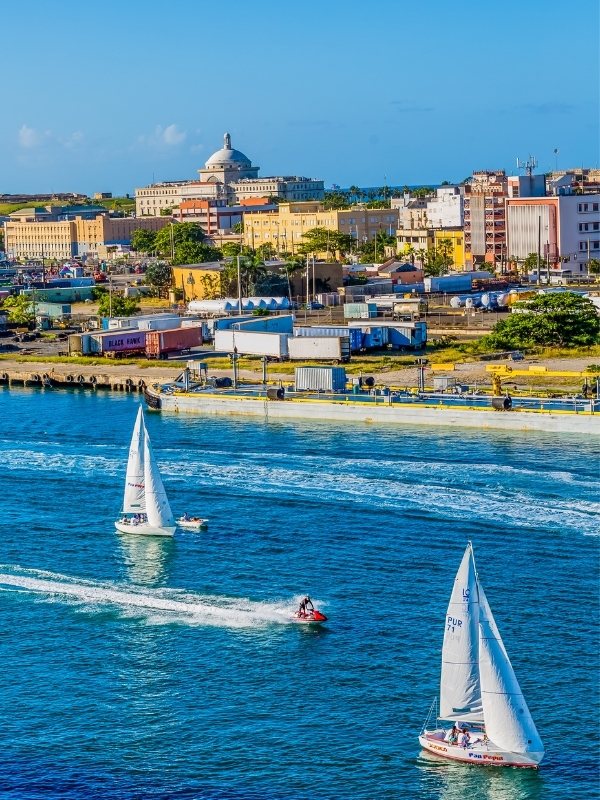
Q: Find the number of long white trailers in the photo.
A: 2